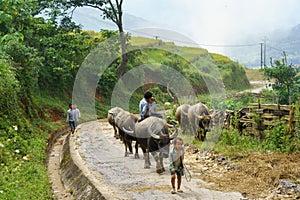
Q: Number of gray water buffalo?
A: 5